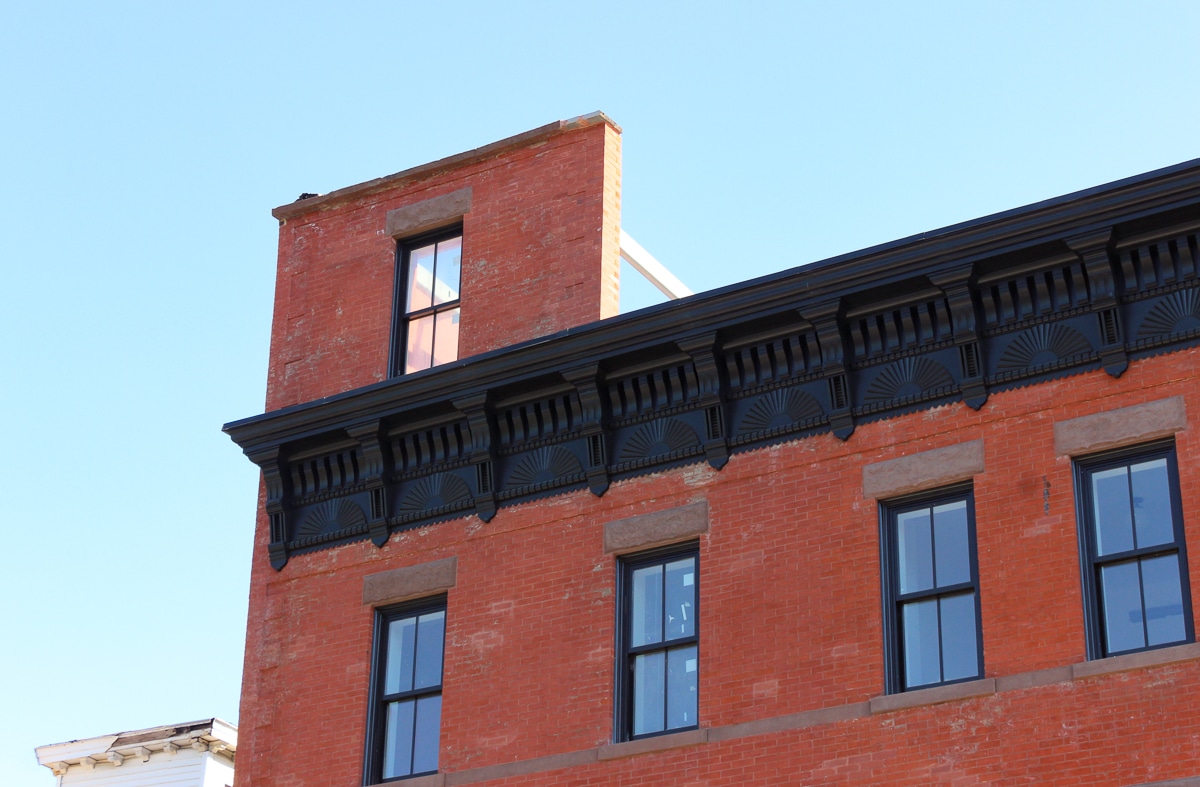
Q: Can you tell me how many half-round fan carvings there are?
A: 8